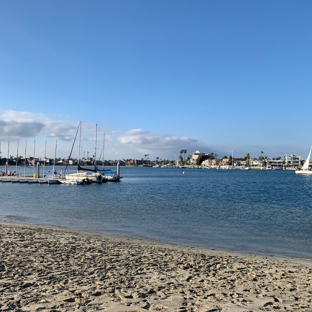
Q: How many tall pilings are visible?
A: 3